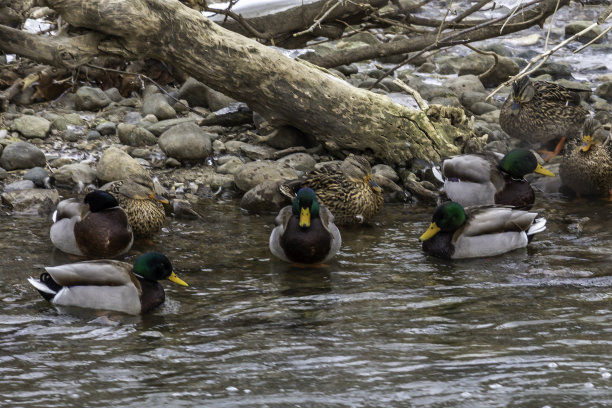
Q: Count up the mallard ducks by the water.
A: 9